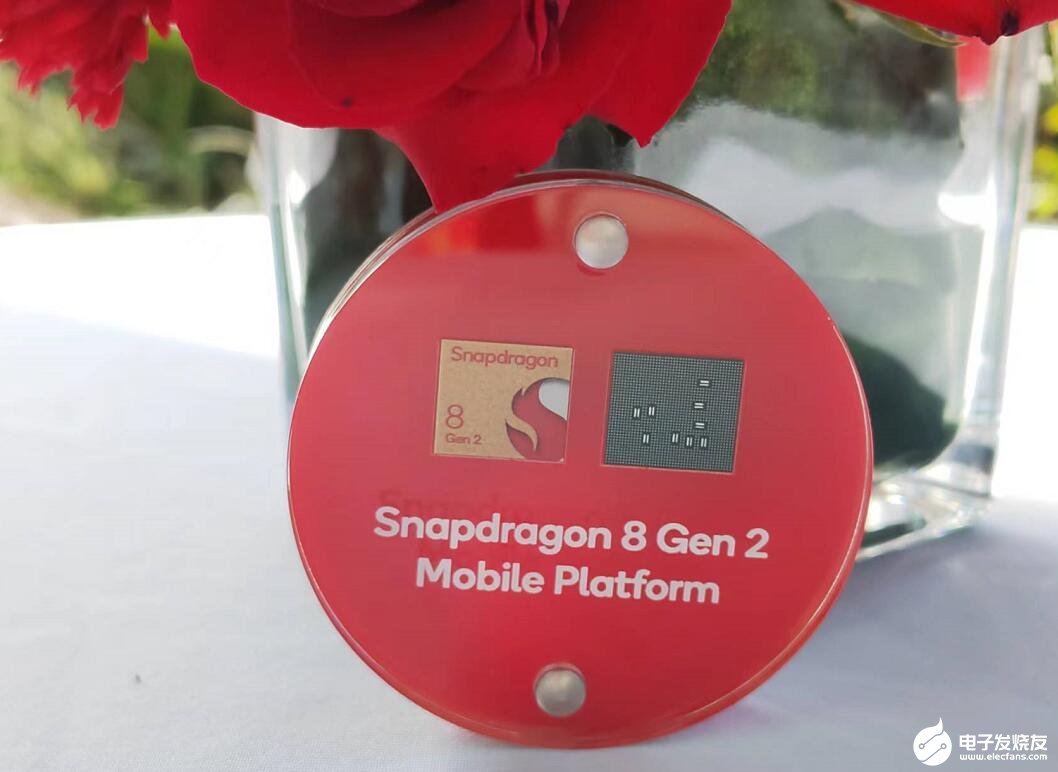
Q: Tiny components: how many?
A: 9